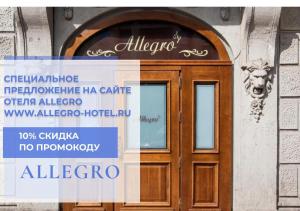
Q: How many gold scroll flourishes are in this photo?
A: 2